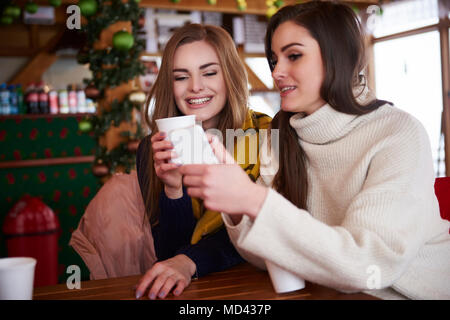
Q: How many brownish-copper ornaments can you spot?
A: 3